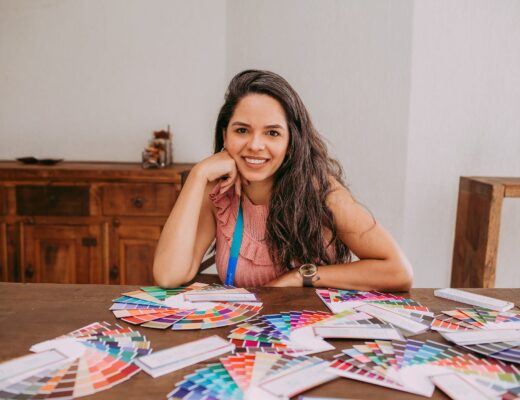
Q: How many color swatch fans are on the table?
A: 7